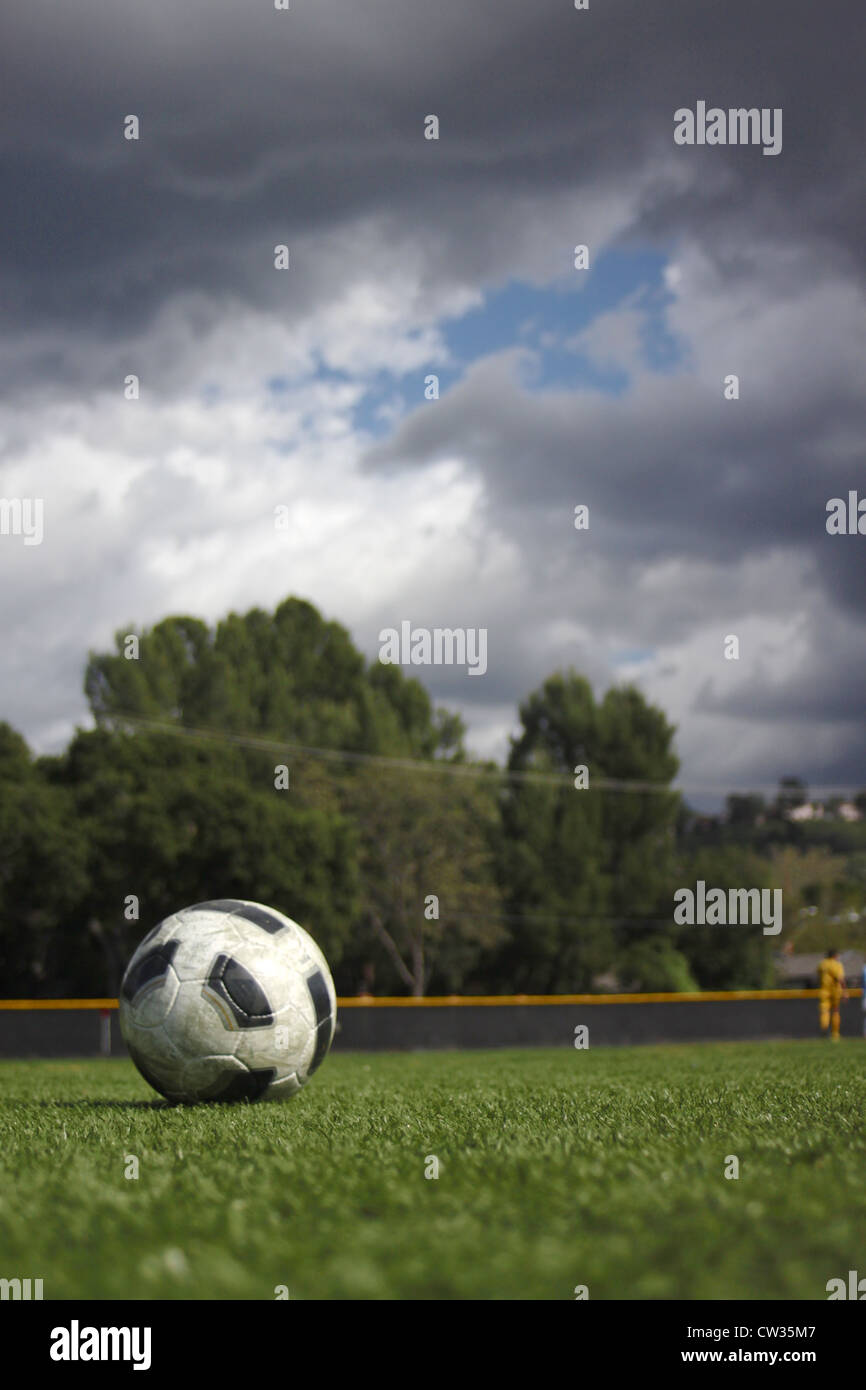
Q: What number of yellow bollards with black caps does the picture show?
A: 0